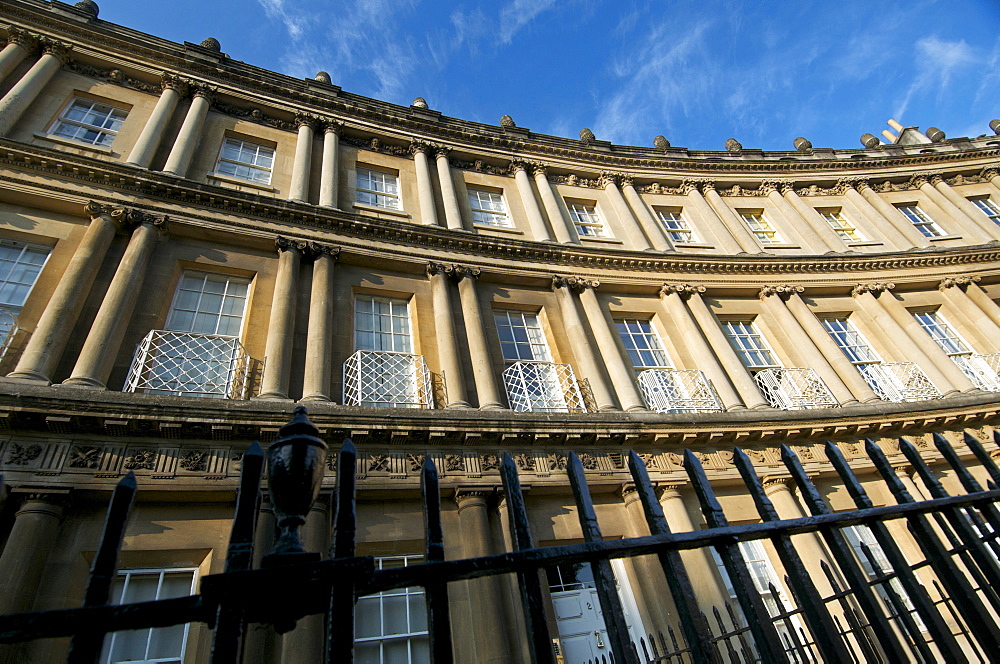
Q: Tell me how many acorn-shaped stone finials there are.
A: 12